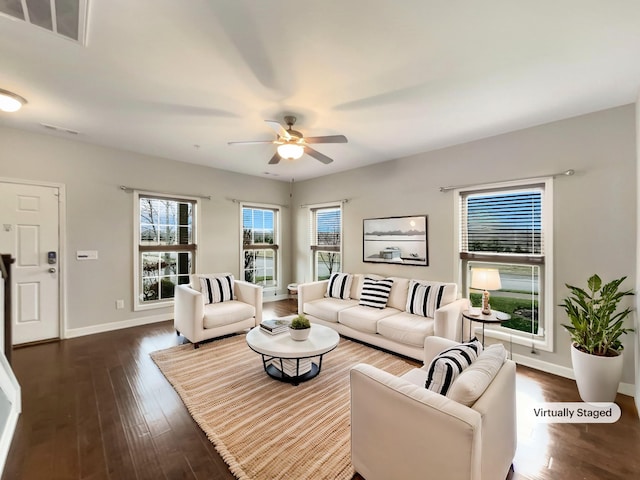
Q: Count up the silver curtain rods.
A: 4